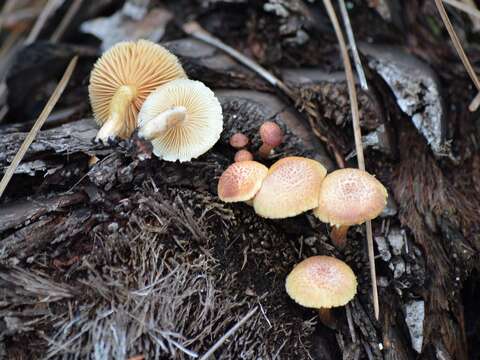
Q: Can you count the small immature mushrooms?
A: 3